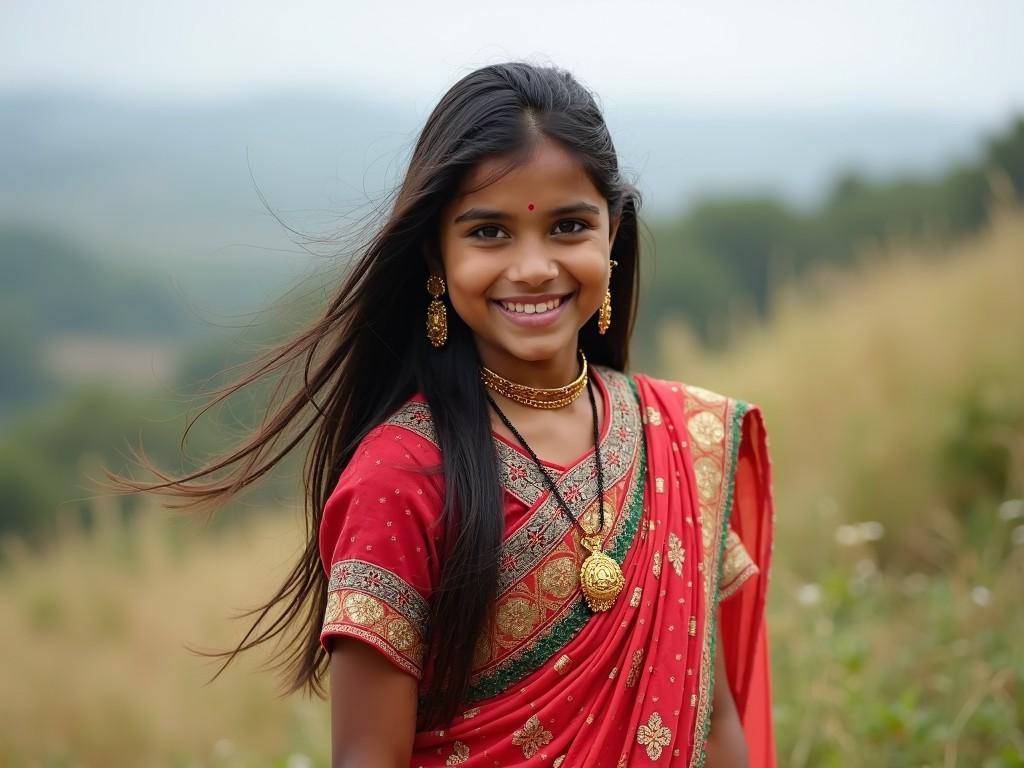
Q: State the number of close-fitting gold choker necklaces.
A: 1